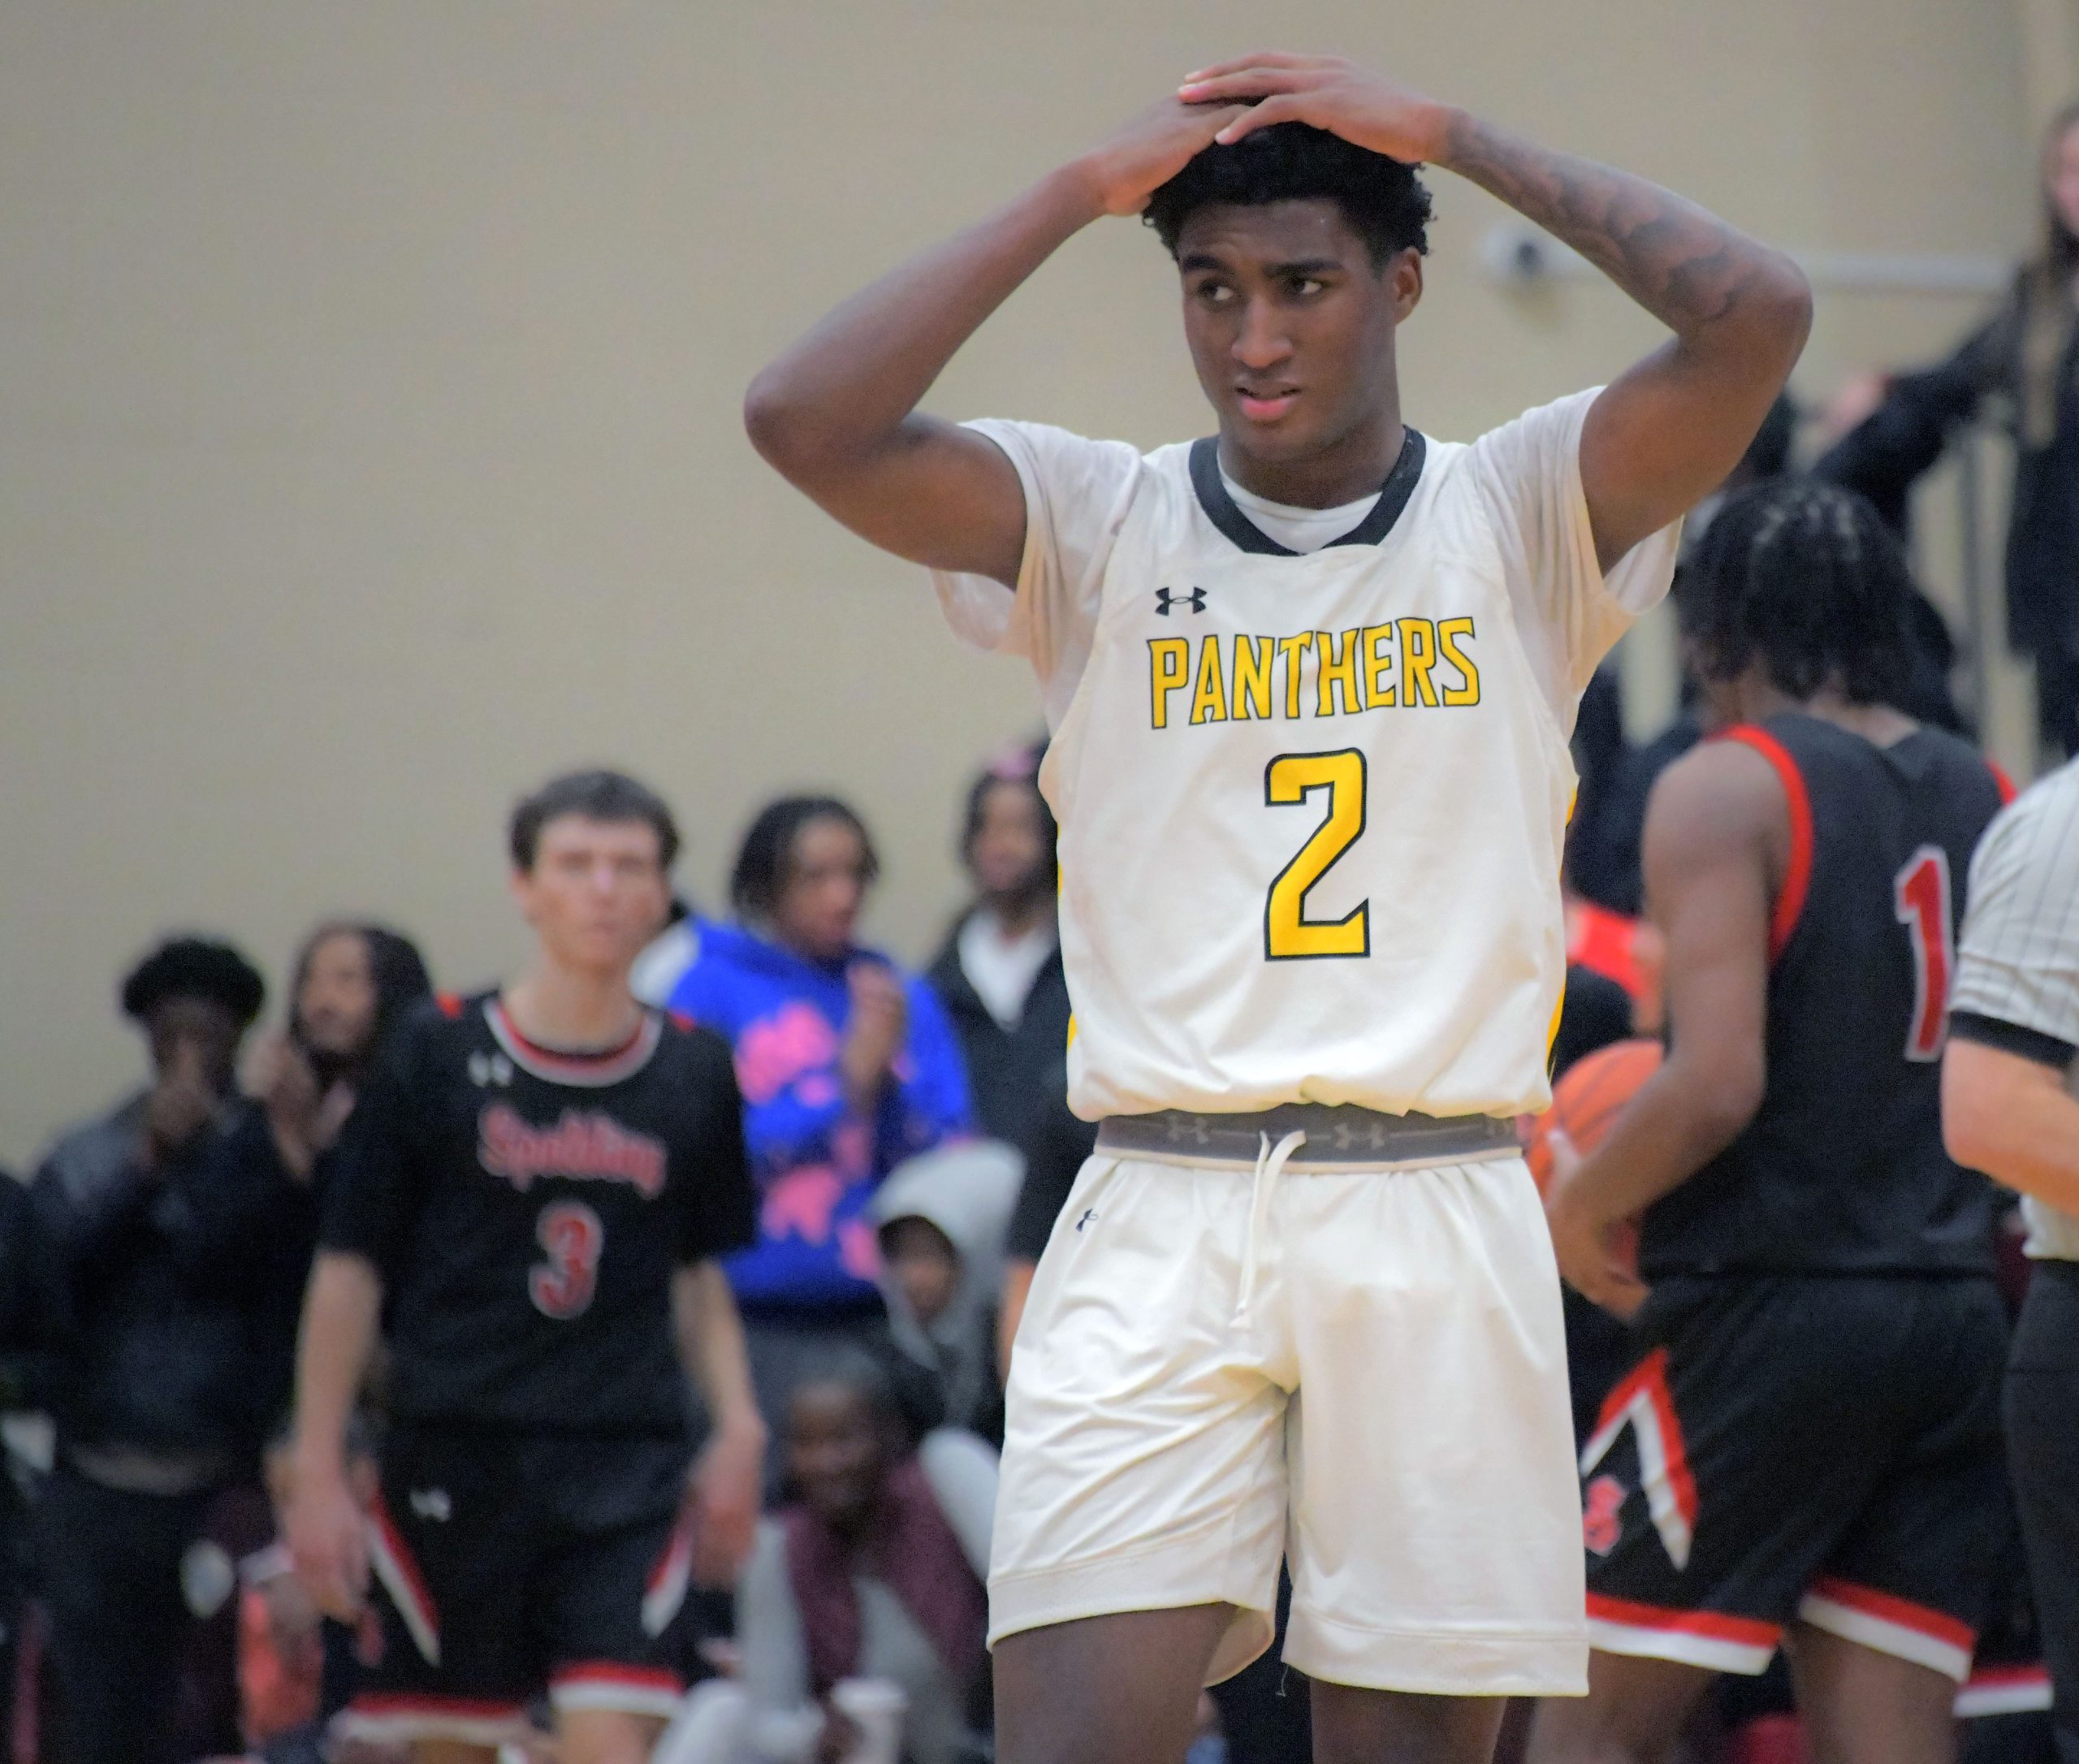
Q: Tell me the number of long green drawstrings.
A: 0